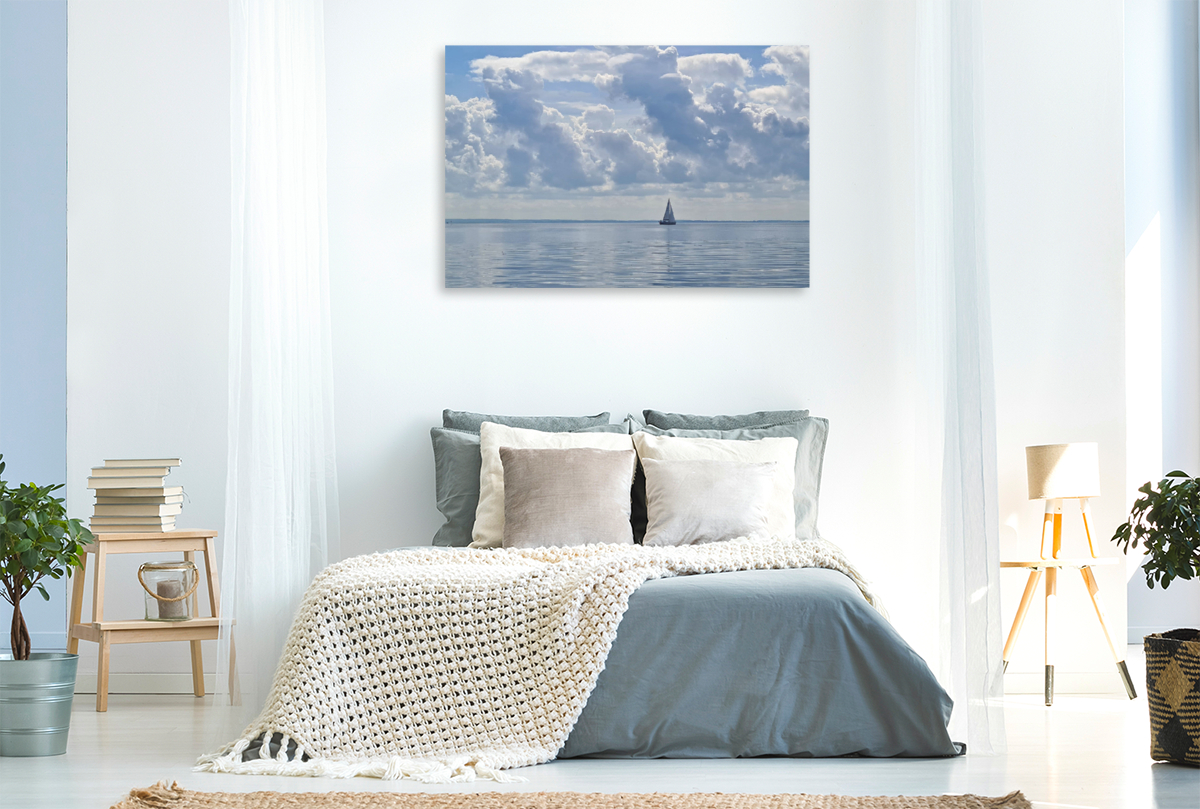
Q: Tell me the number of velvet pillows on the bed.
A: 2